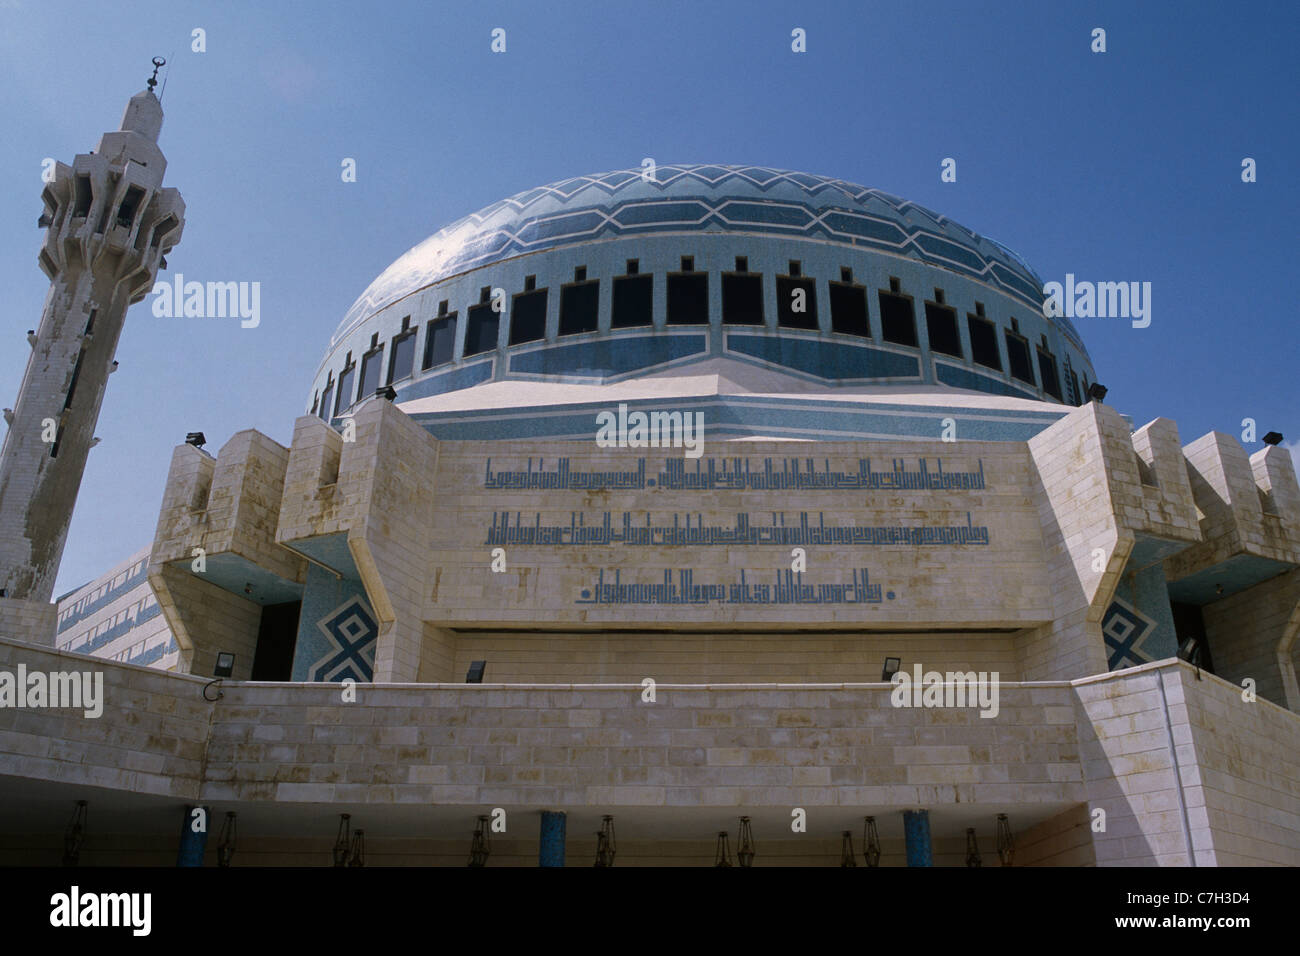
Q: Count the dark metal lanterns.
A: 14